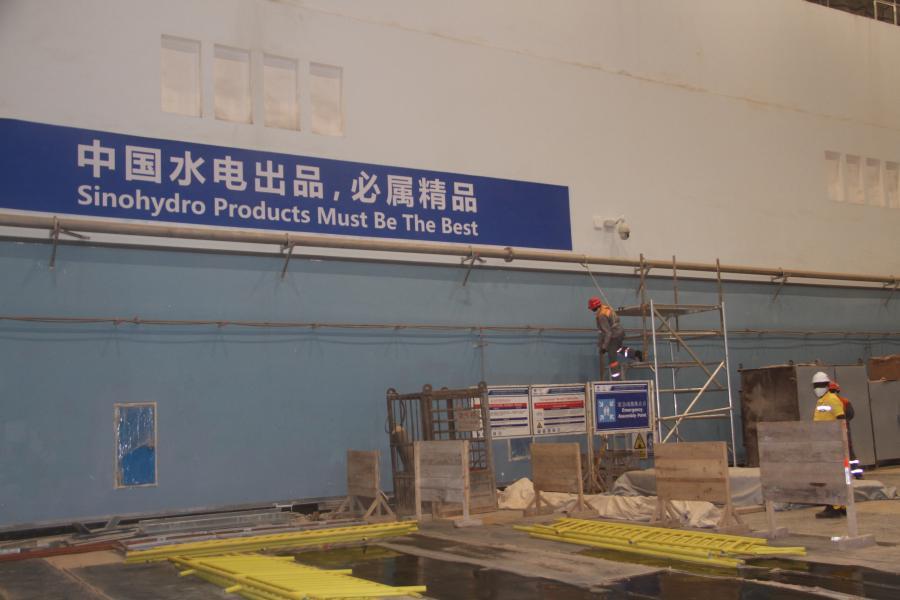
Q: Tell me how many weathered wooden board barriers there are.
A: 5